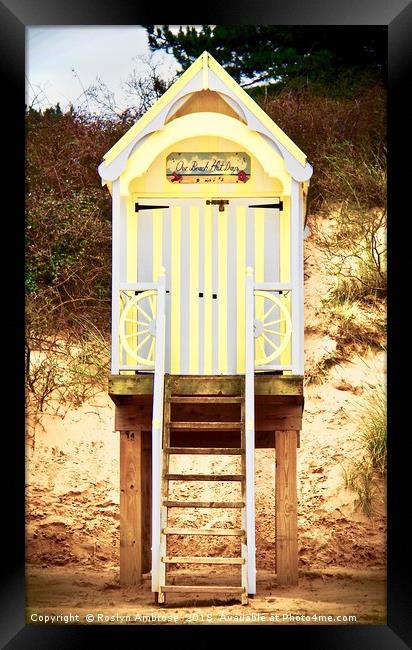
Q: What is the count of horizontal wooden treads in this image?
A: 8